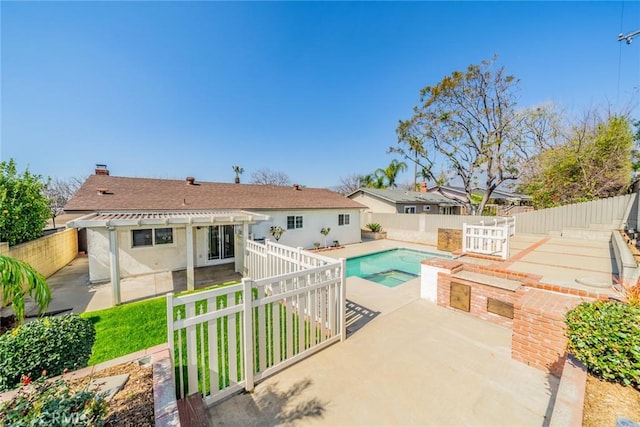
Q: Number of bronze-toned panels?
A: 3